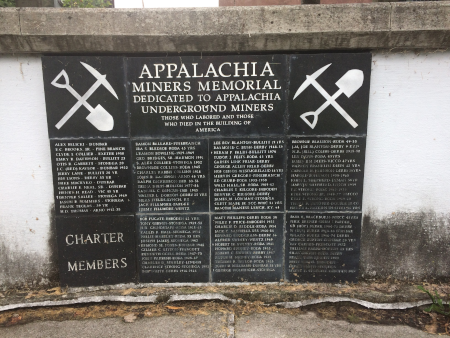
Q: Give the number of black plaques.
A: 11